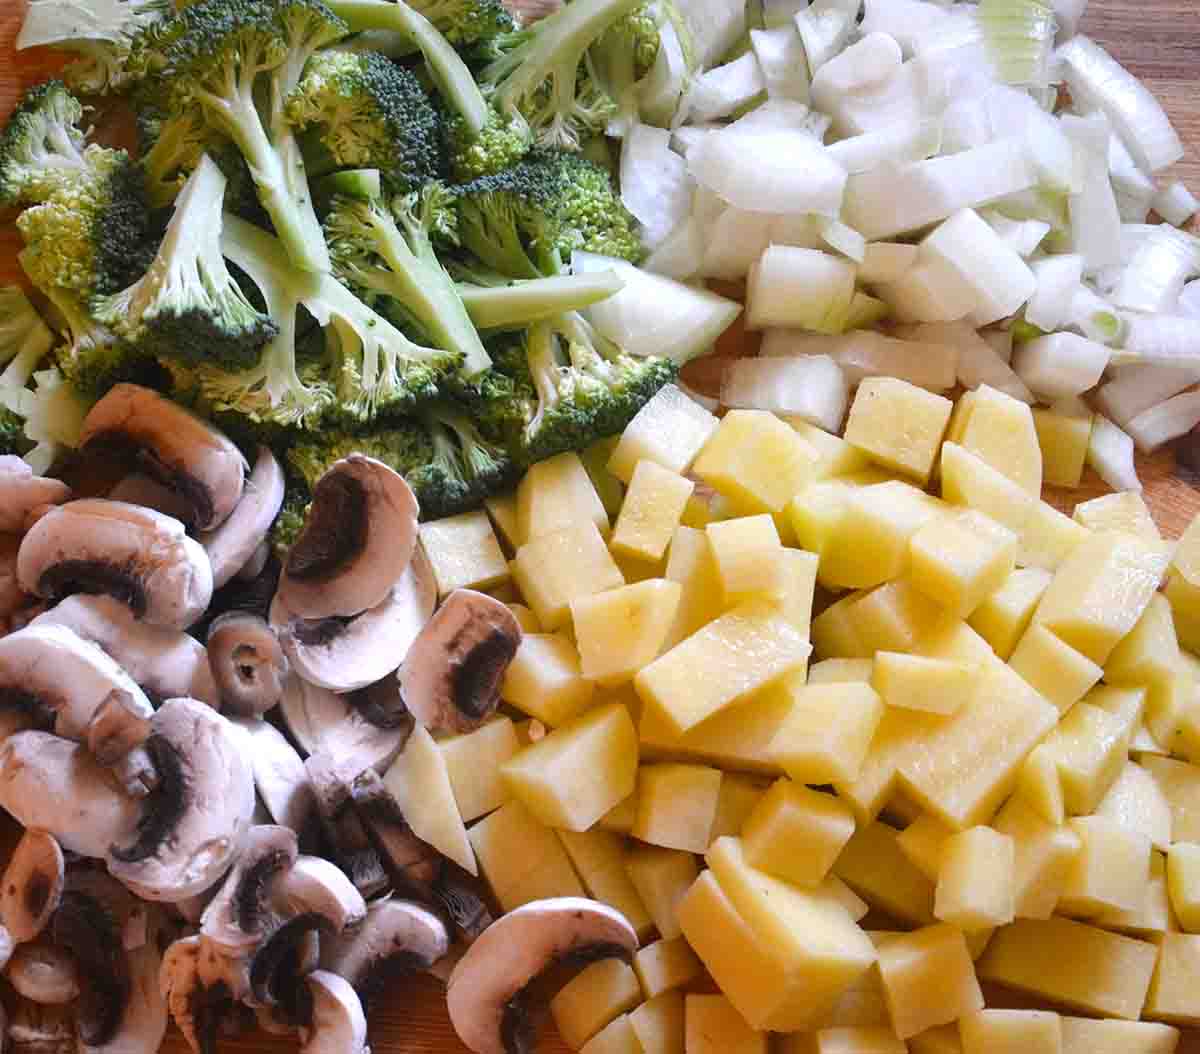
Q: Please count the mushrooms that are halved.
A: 0